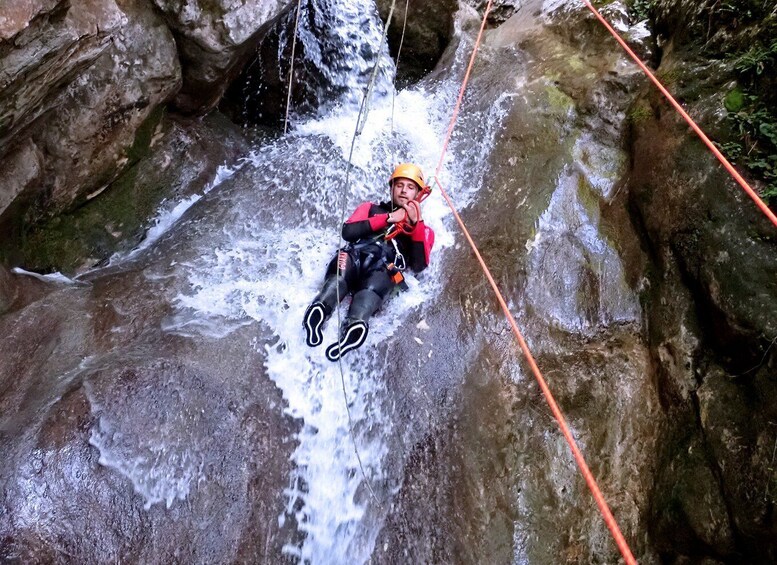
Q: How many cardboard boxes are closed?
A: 0